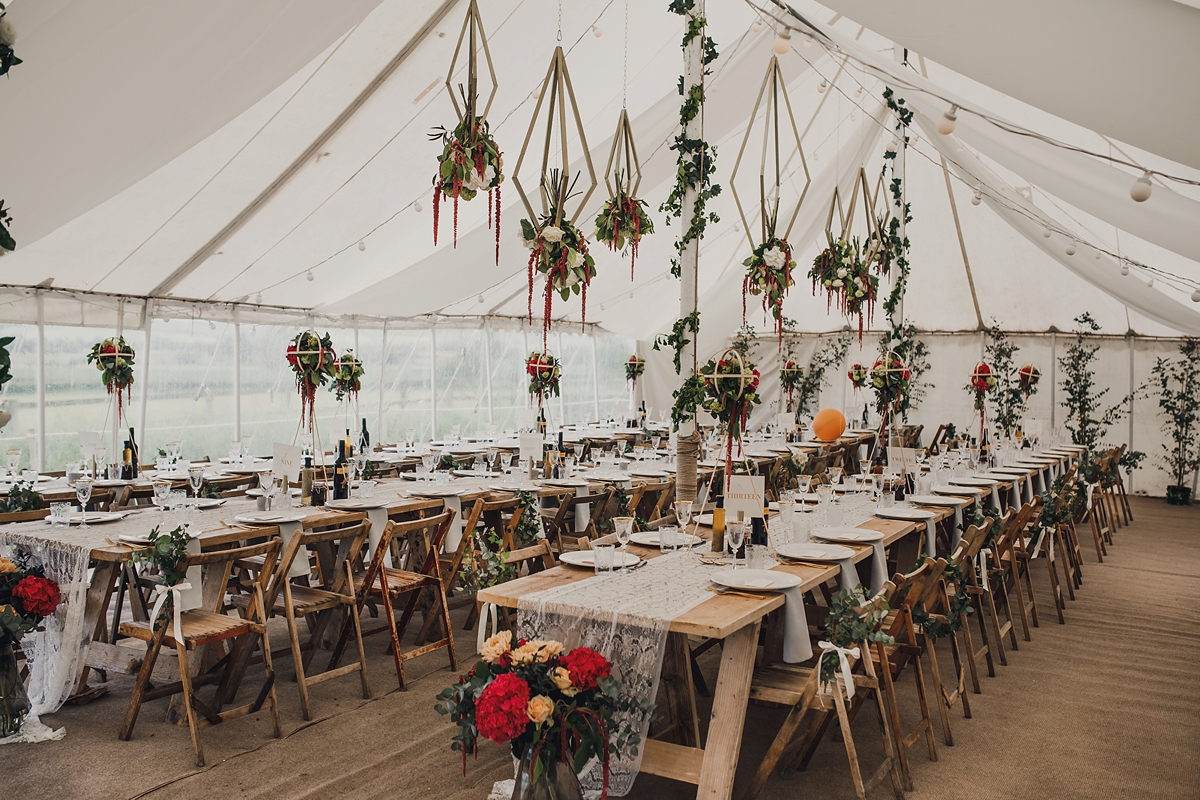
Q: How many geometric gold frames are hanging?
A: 7